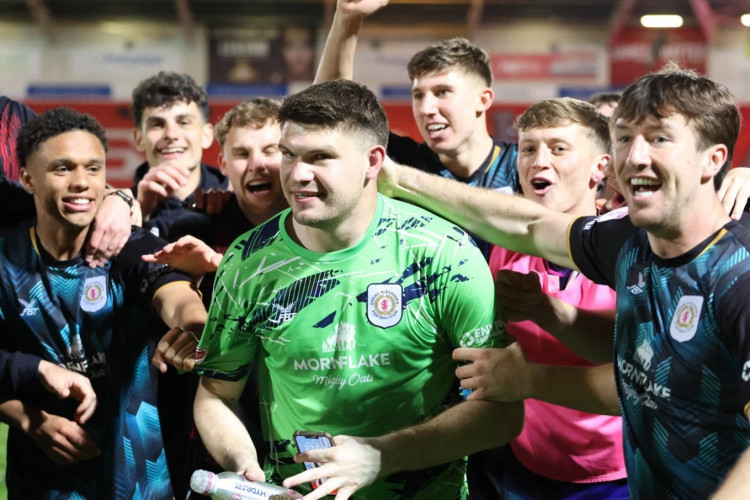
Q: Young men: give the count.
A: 7